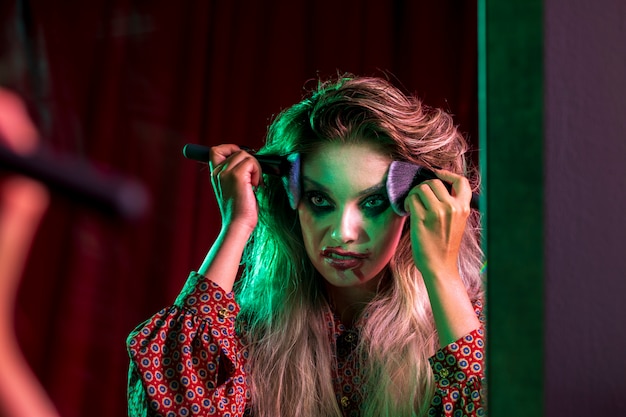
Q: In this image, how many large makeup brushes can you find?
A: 2